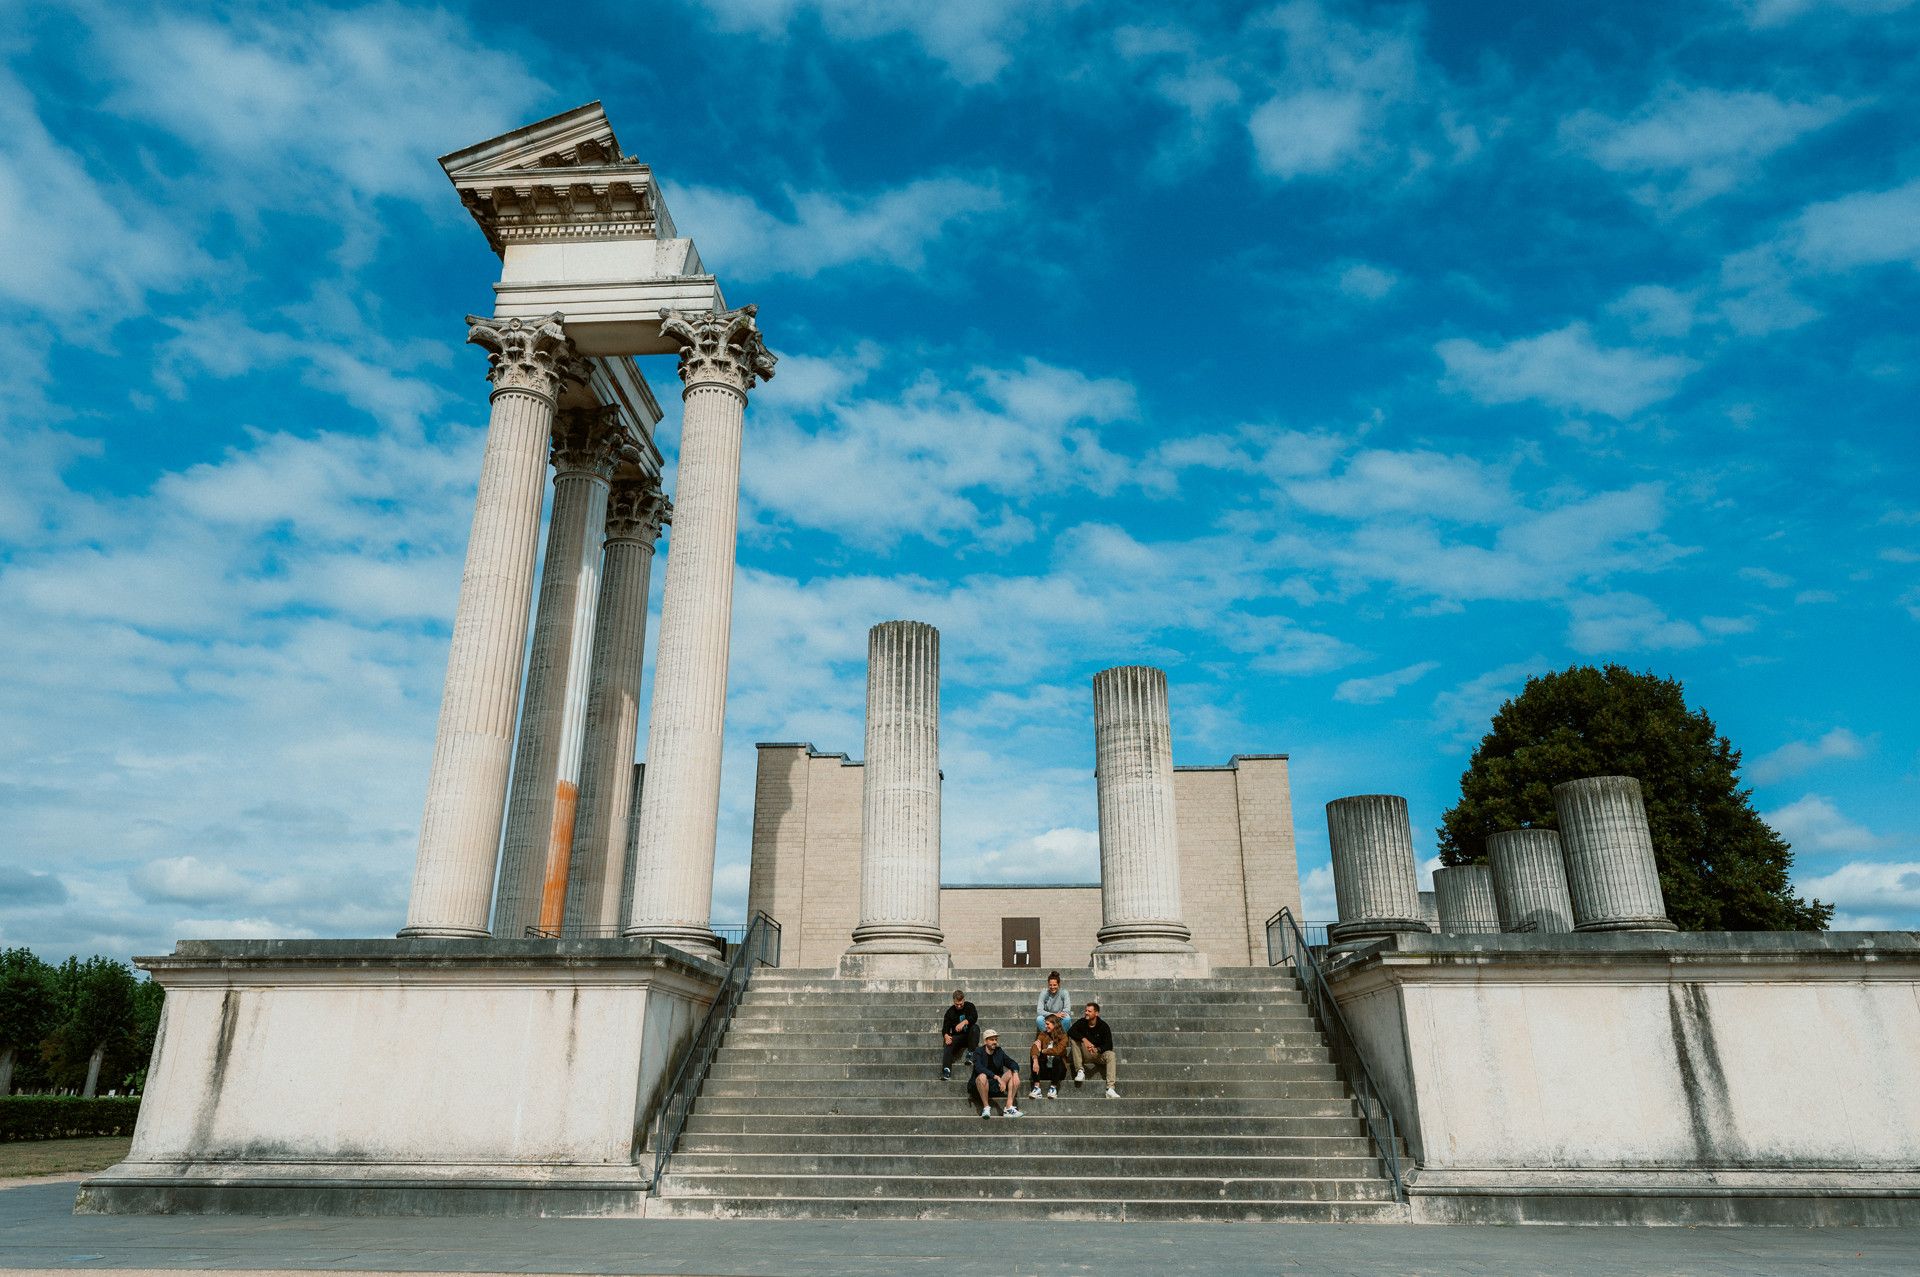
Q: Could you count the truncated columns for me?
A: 6